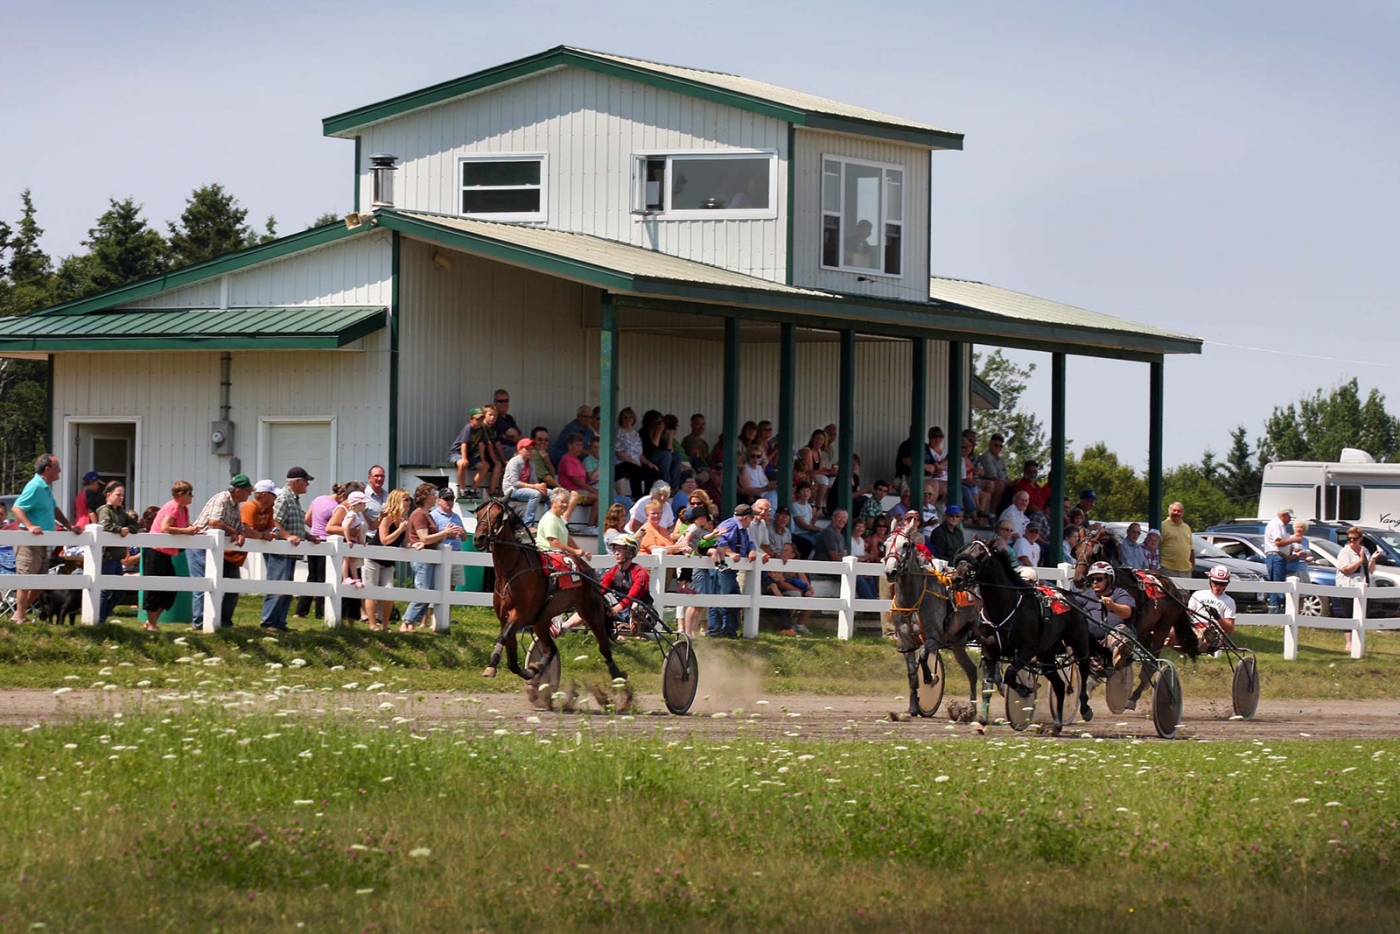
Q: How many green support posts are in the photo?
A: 8